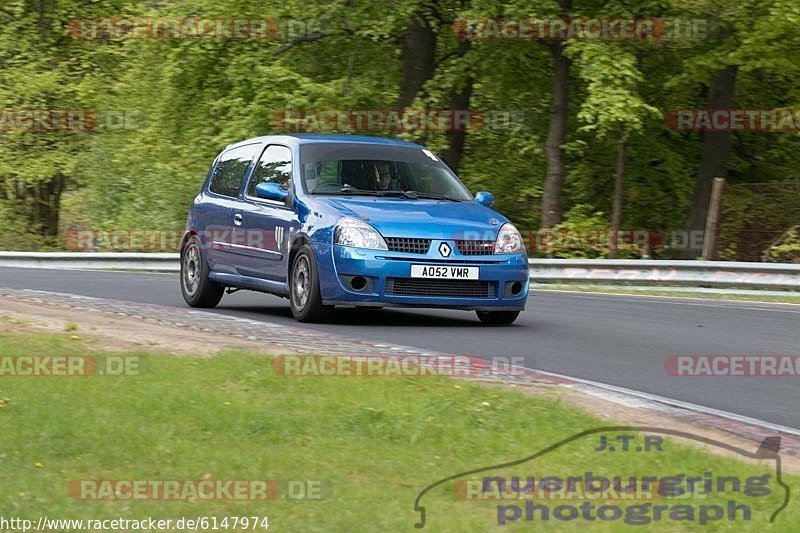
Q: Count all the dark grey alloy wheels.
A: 2